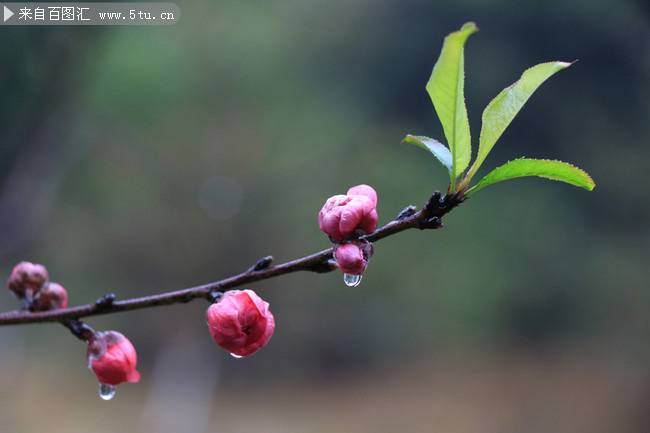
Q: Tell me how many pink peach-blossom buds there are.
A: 6